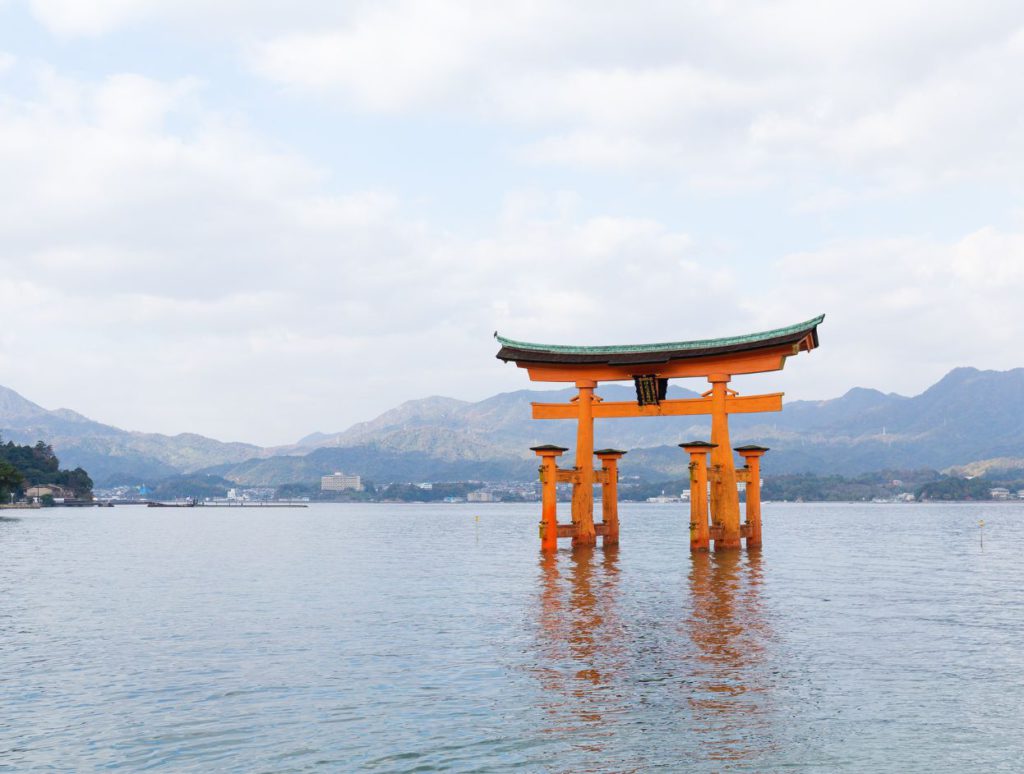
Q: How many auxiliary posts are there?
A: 4